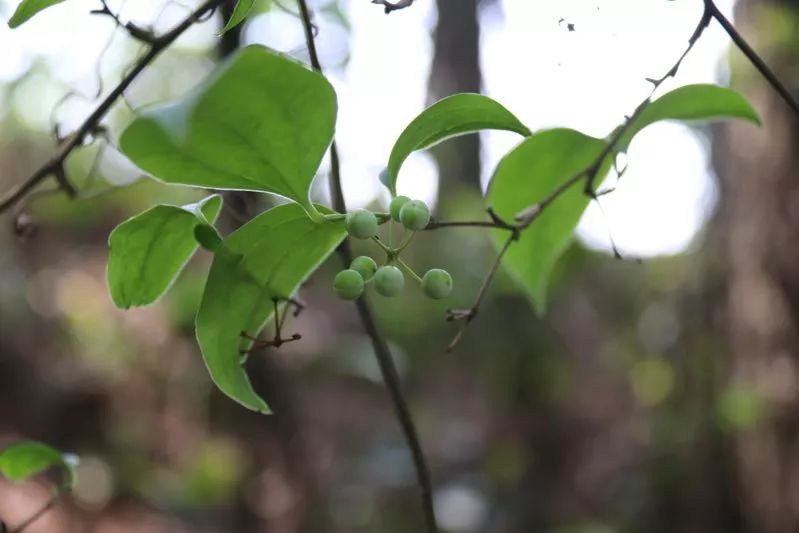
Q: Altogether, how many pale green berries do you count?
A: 7